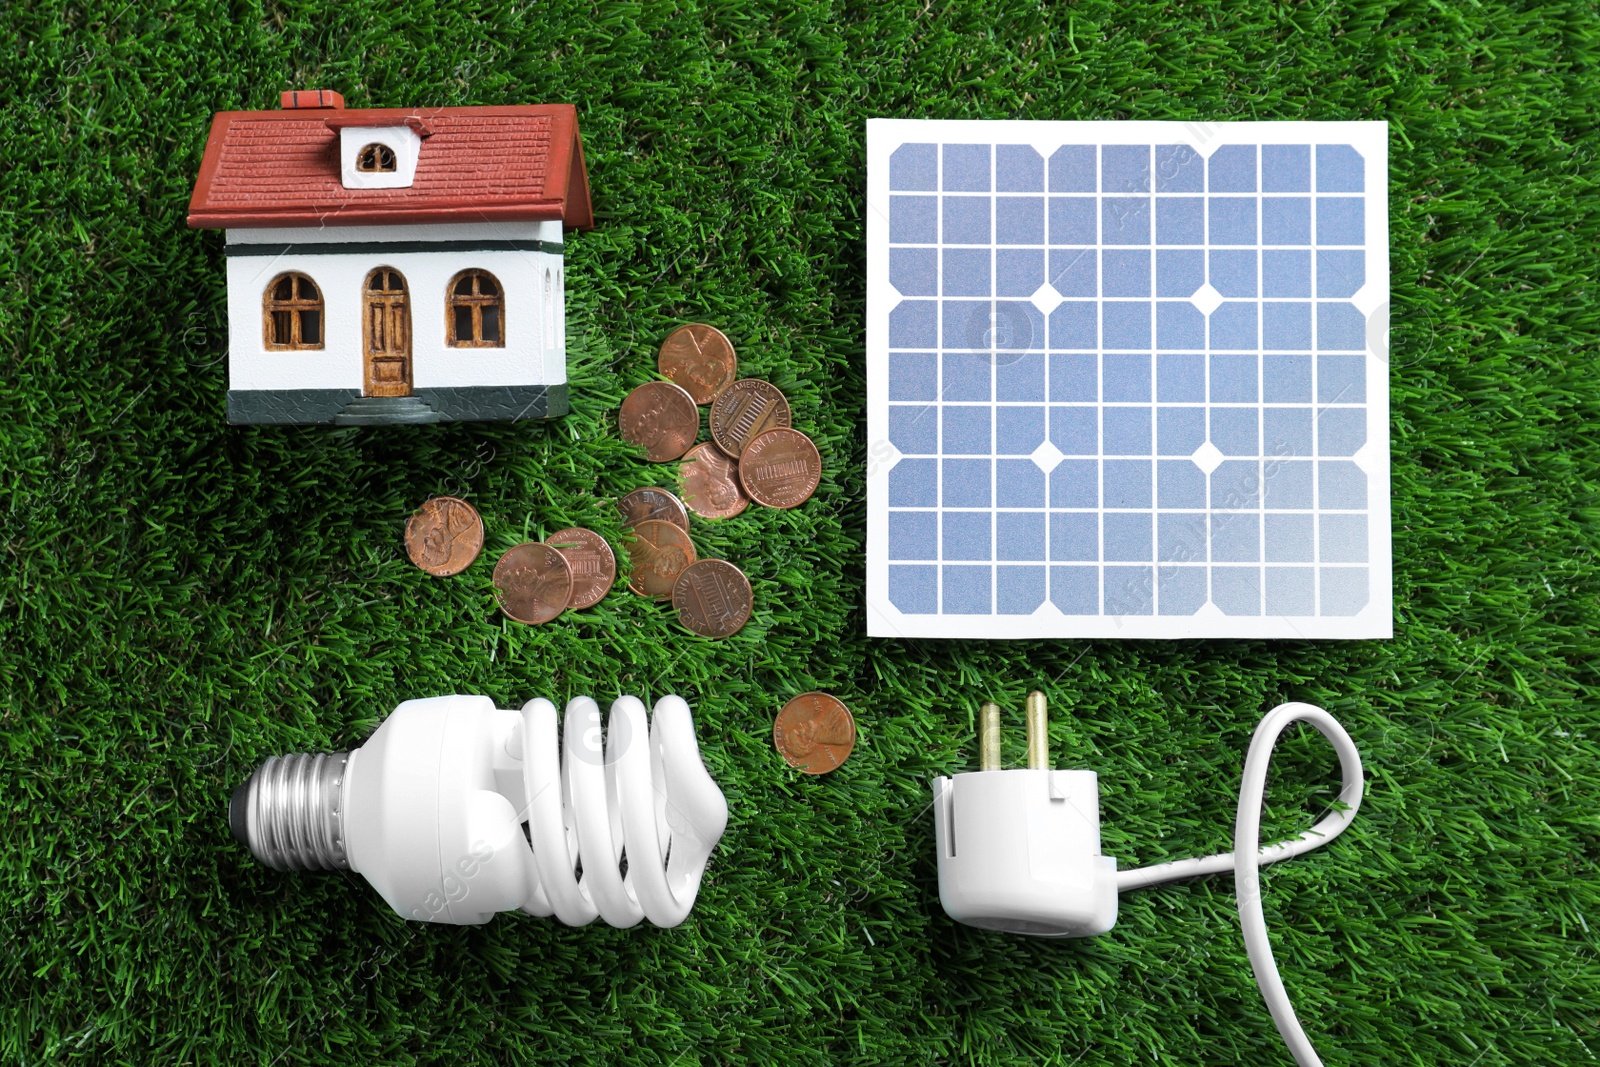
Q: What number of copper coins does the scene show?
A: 12